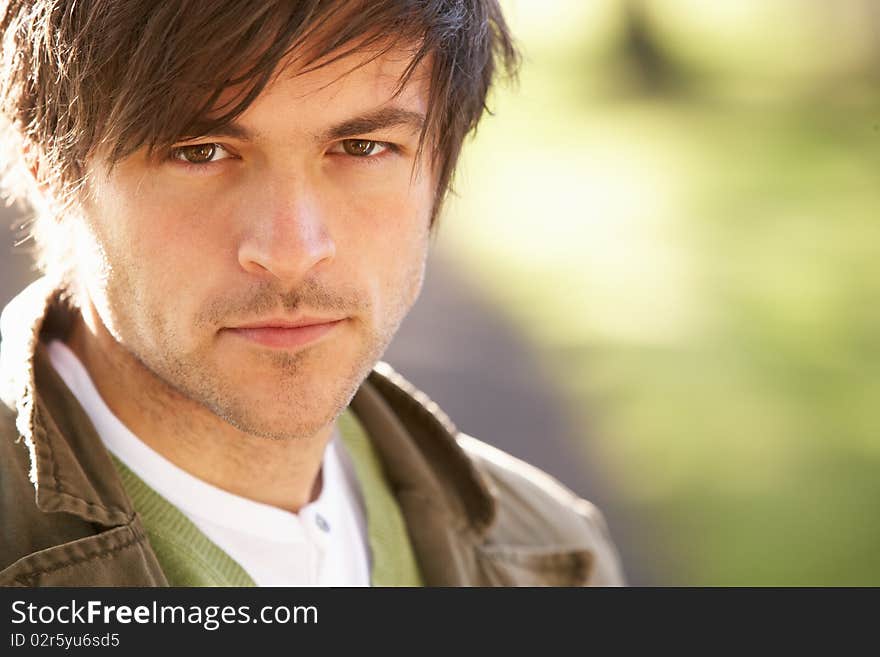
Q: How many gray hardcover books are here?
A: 0